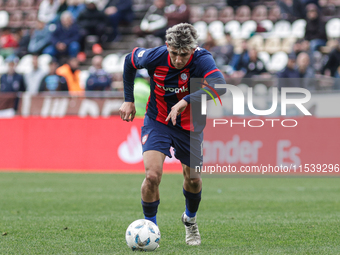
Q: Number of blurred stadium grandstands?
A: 1